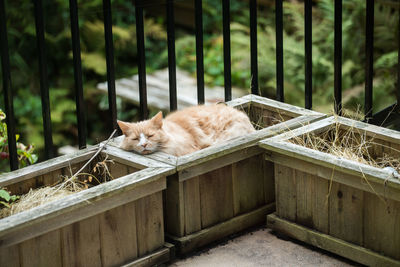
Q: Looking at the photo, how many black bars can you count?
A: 13